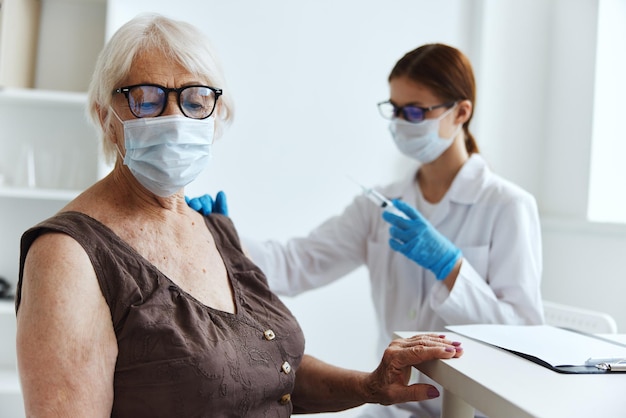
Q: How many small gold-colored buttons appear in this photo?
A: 3